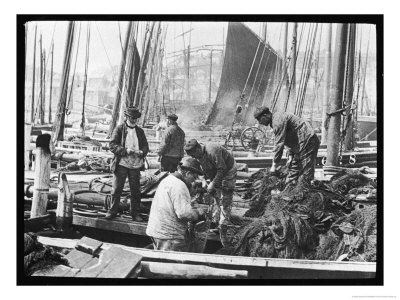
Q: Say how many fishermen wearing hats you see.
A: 5